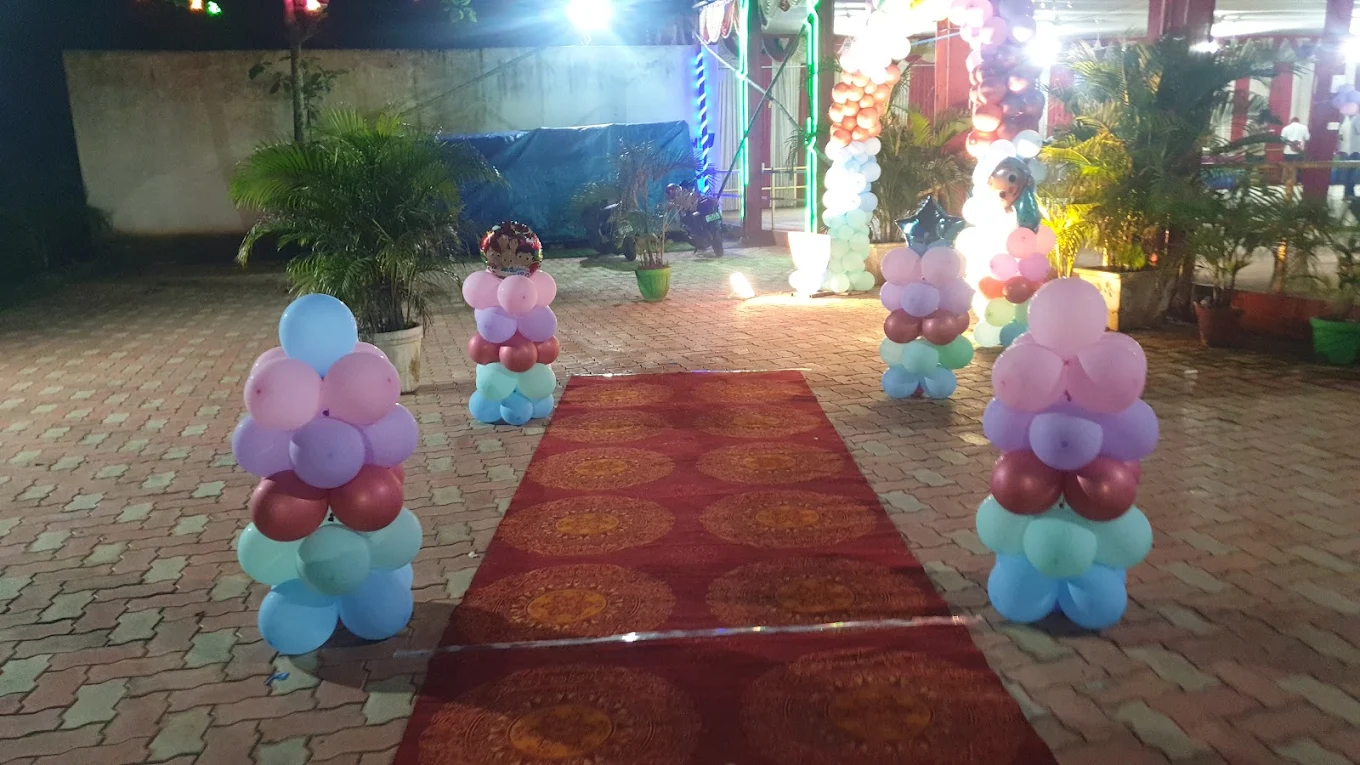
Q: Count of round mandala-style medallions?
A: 12